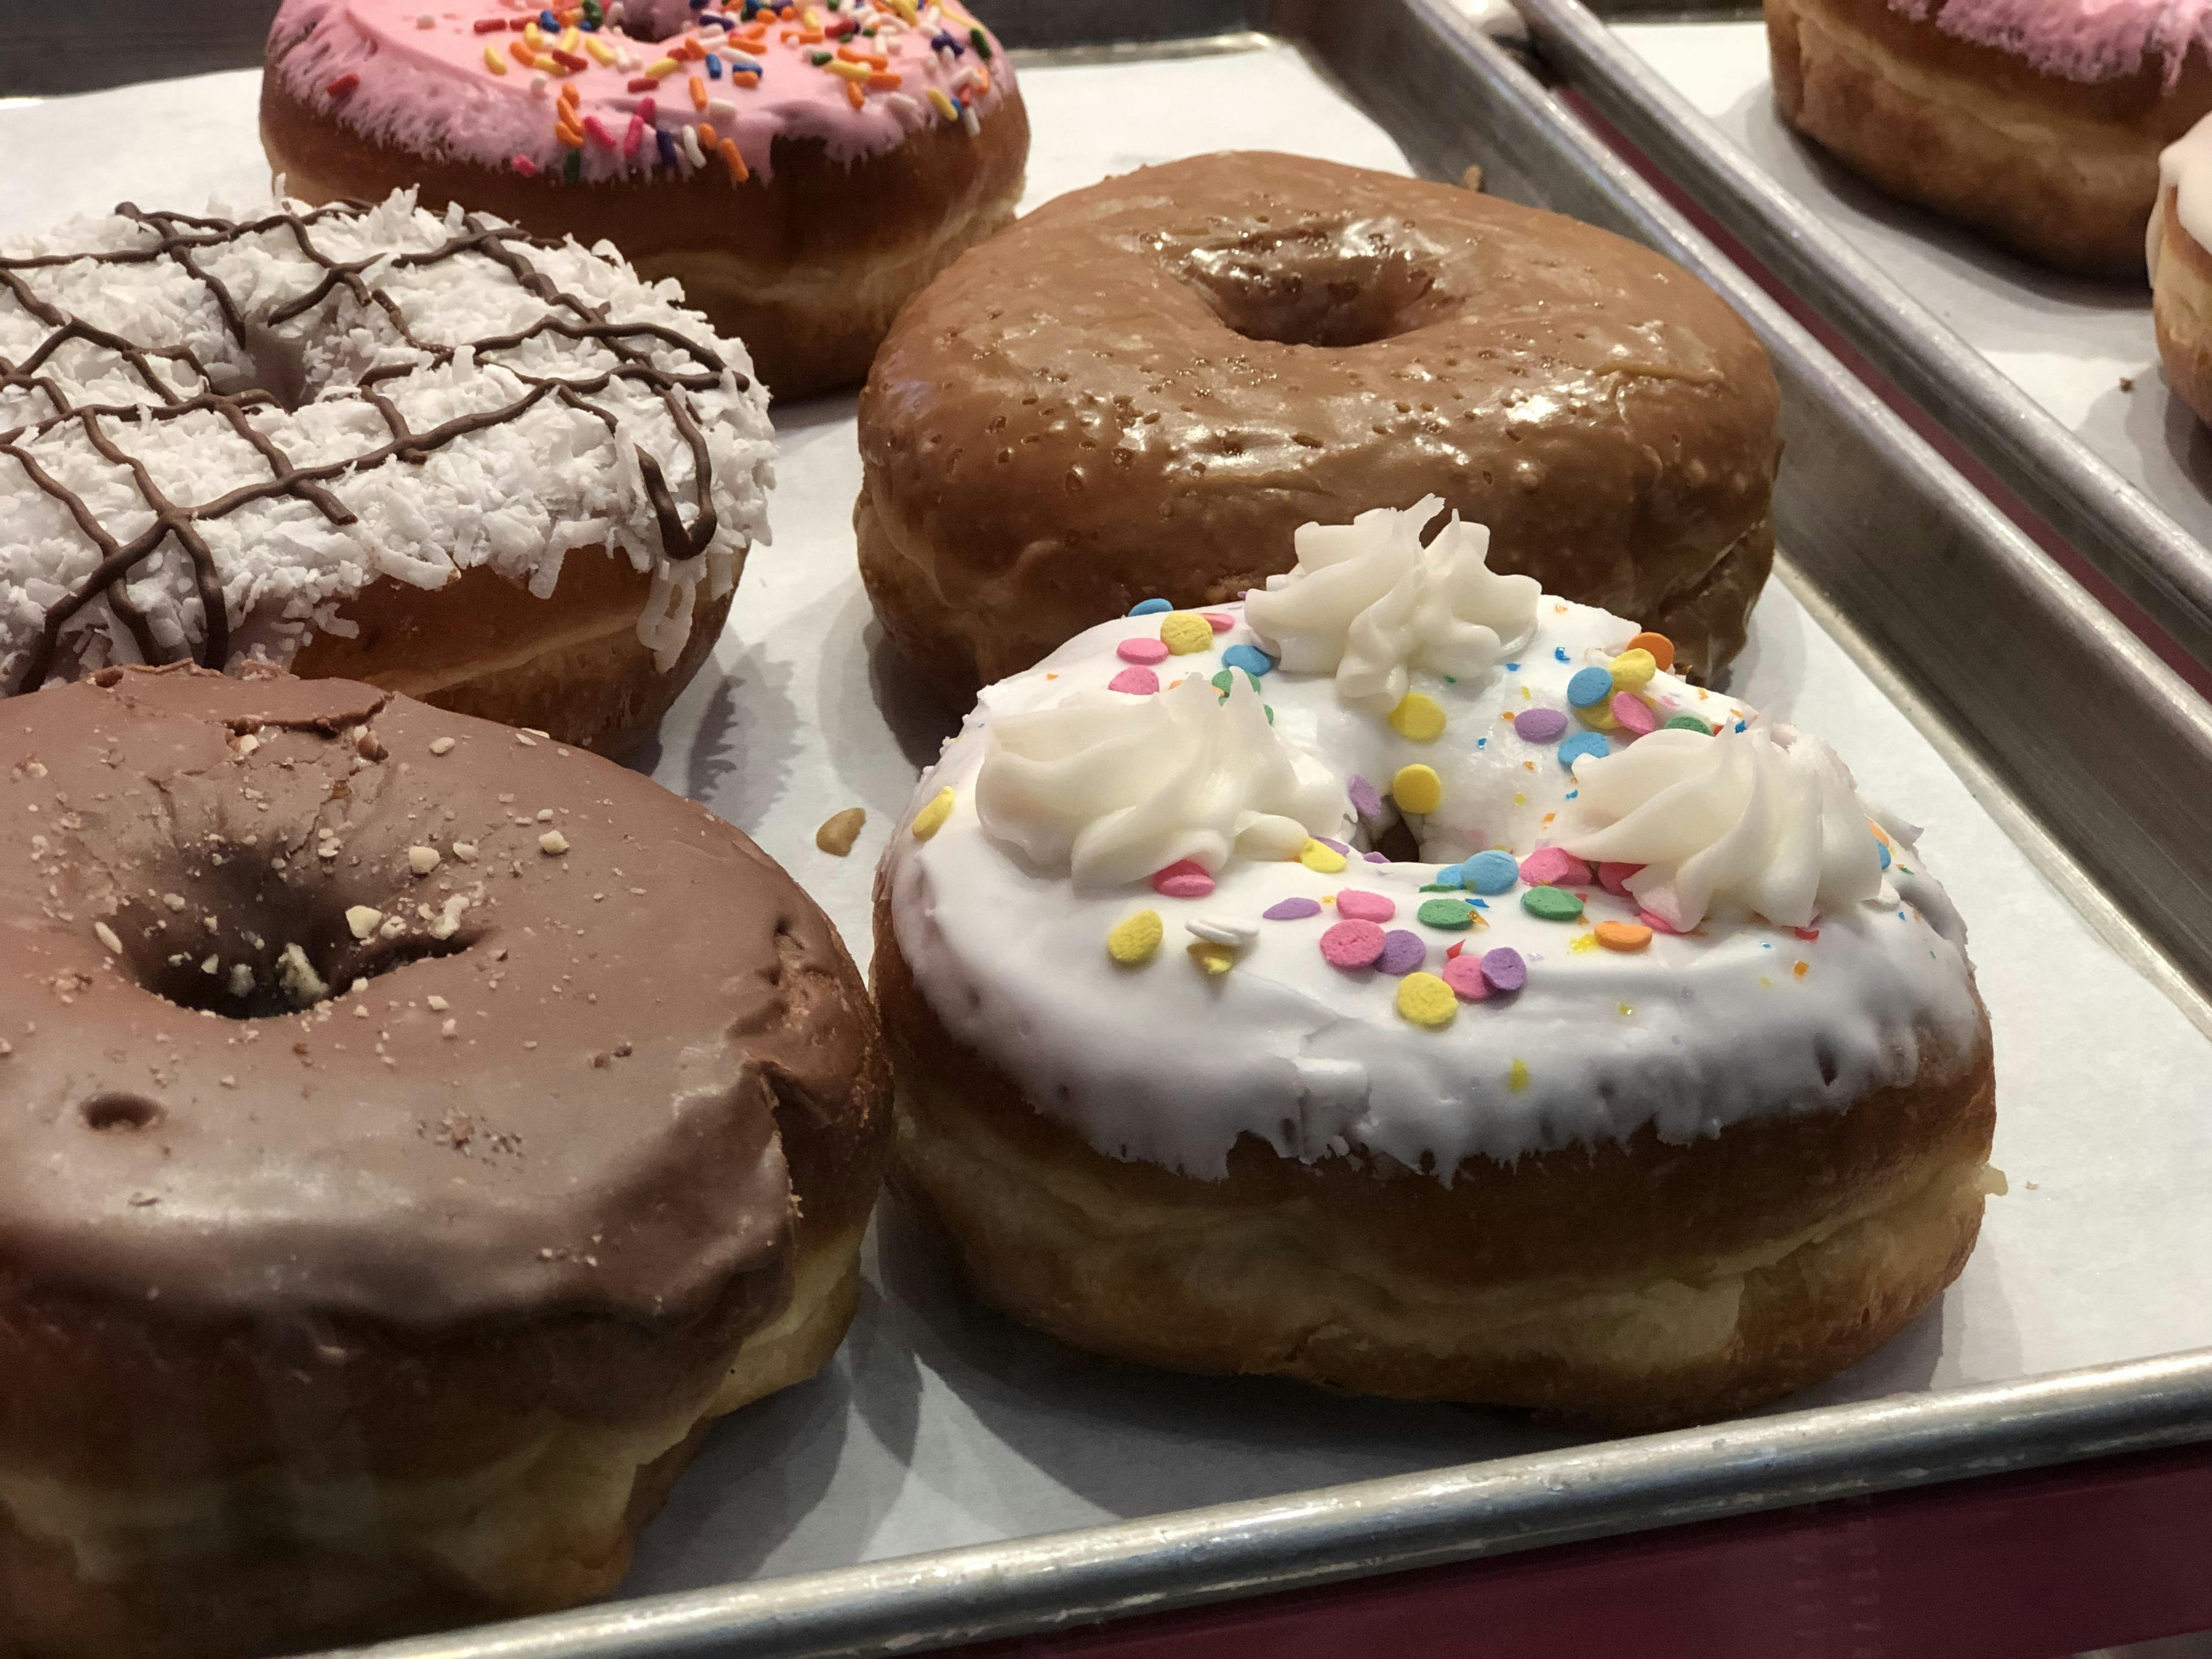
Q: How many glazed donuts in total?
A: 1